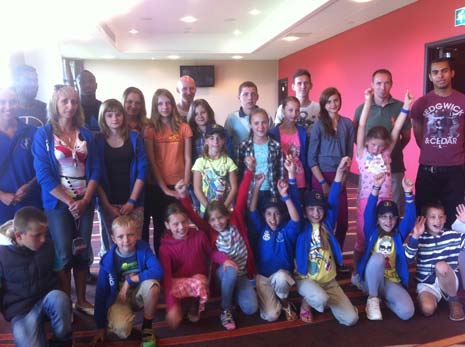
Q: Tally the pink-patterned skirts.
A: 1